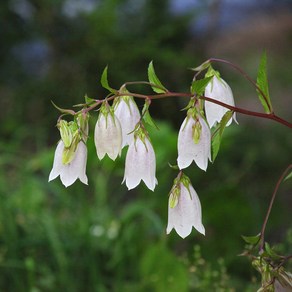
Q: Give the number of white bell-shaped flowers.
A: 7